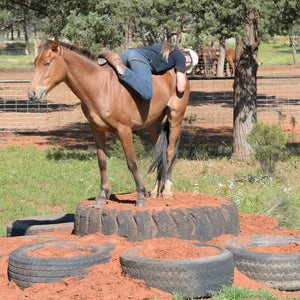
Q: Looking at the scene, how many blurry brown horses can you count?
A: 2